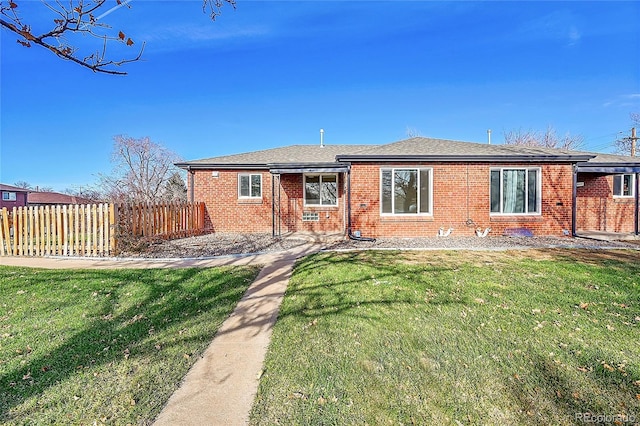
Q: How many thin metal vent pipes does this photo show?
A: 2